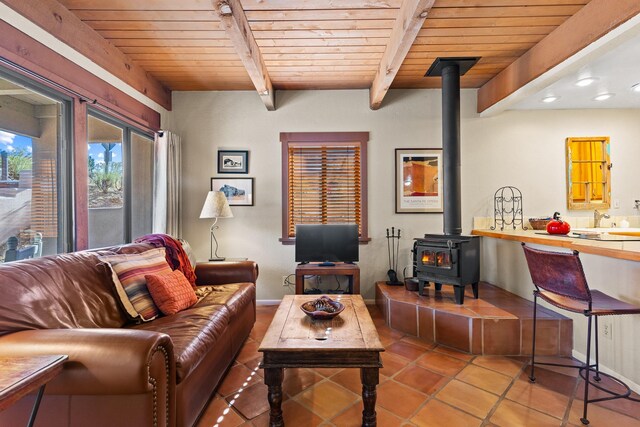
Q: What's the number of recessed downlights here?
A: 4